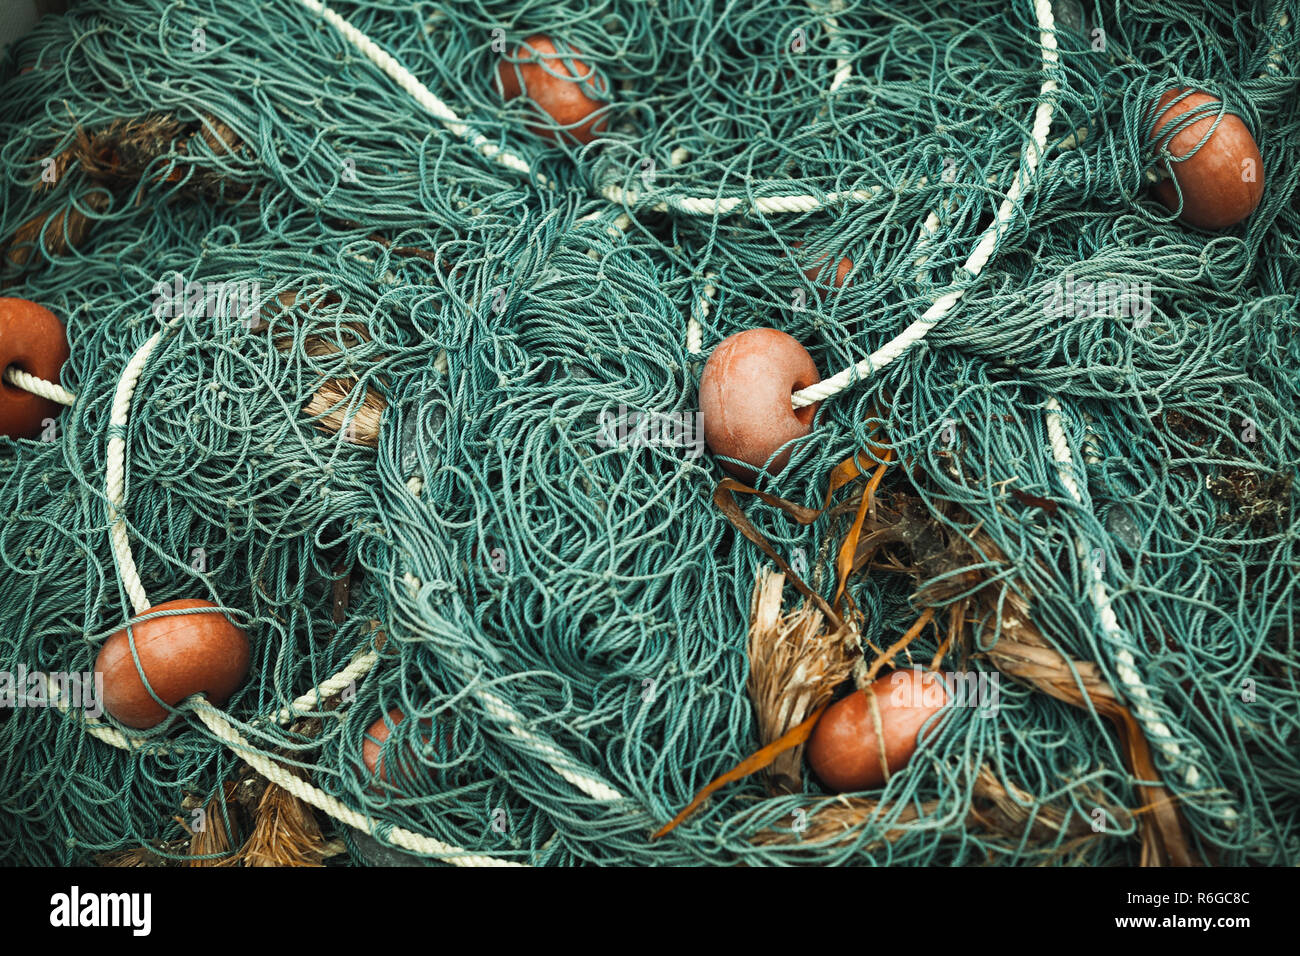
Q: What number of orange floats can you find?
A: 8